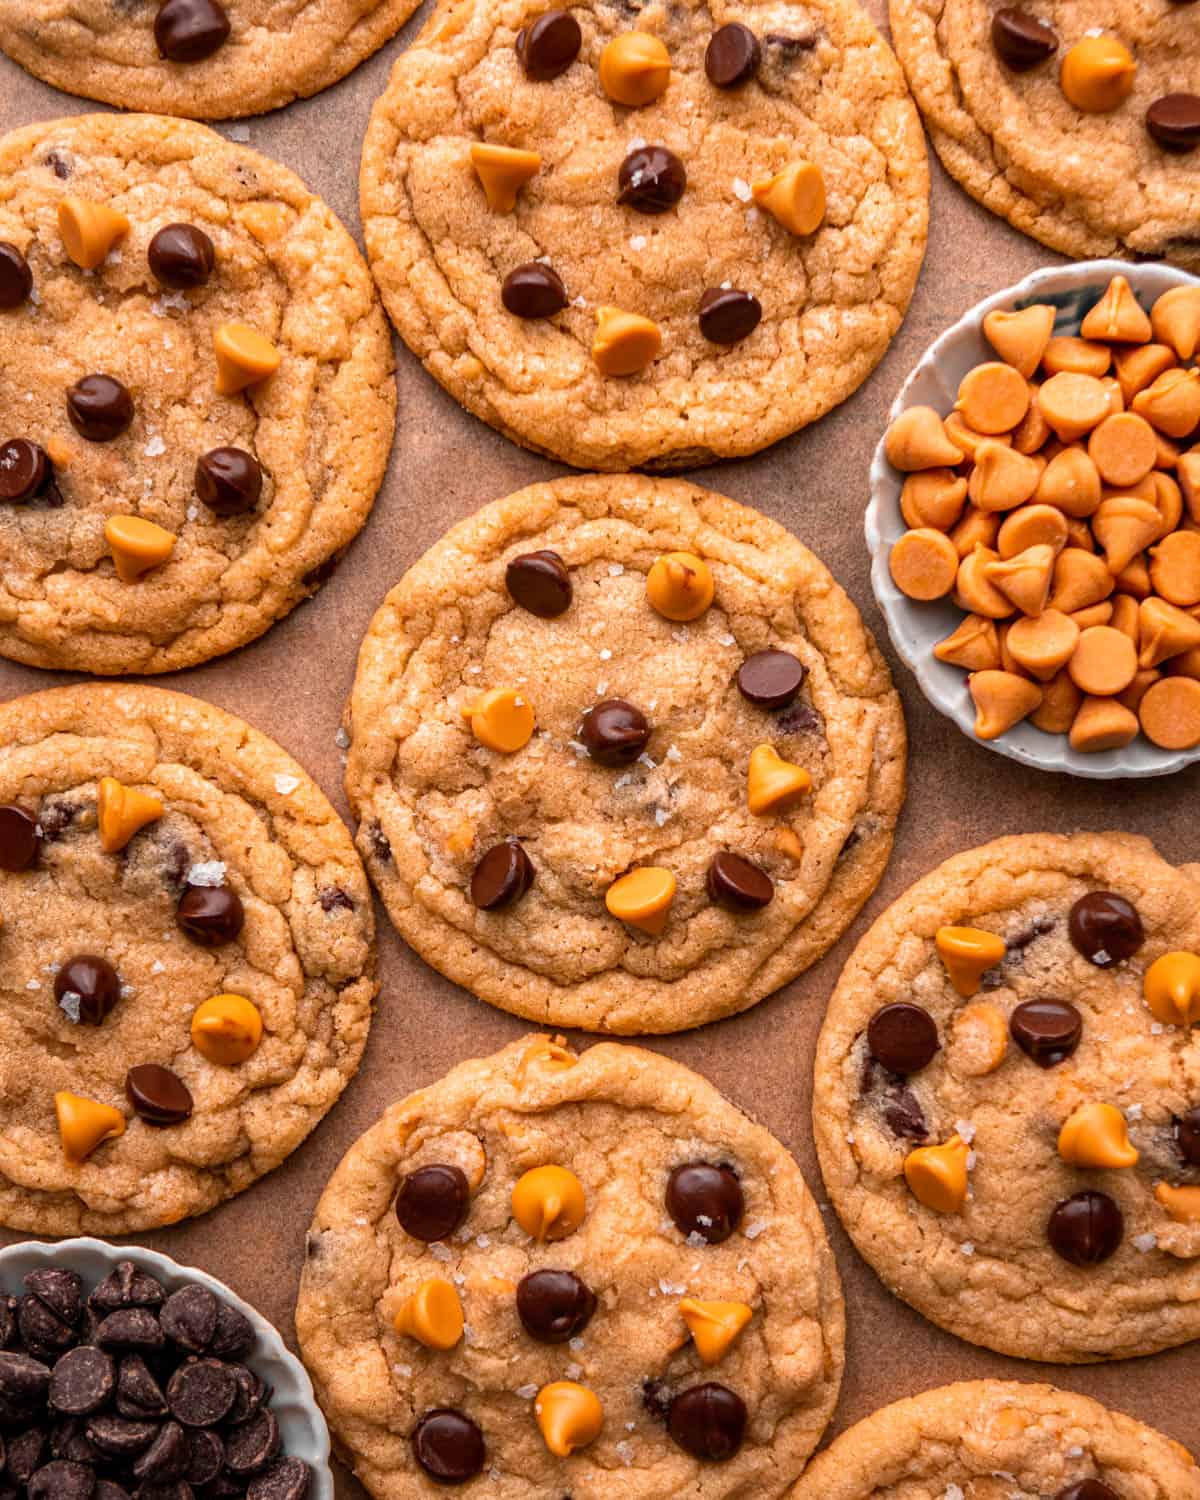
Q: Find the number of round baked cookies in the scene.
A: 9